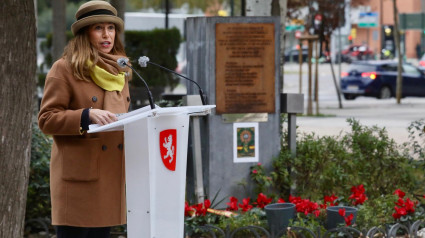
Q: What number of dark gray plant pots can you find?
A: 2